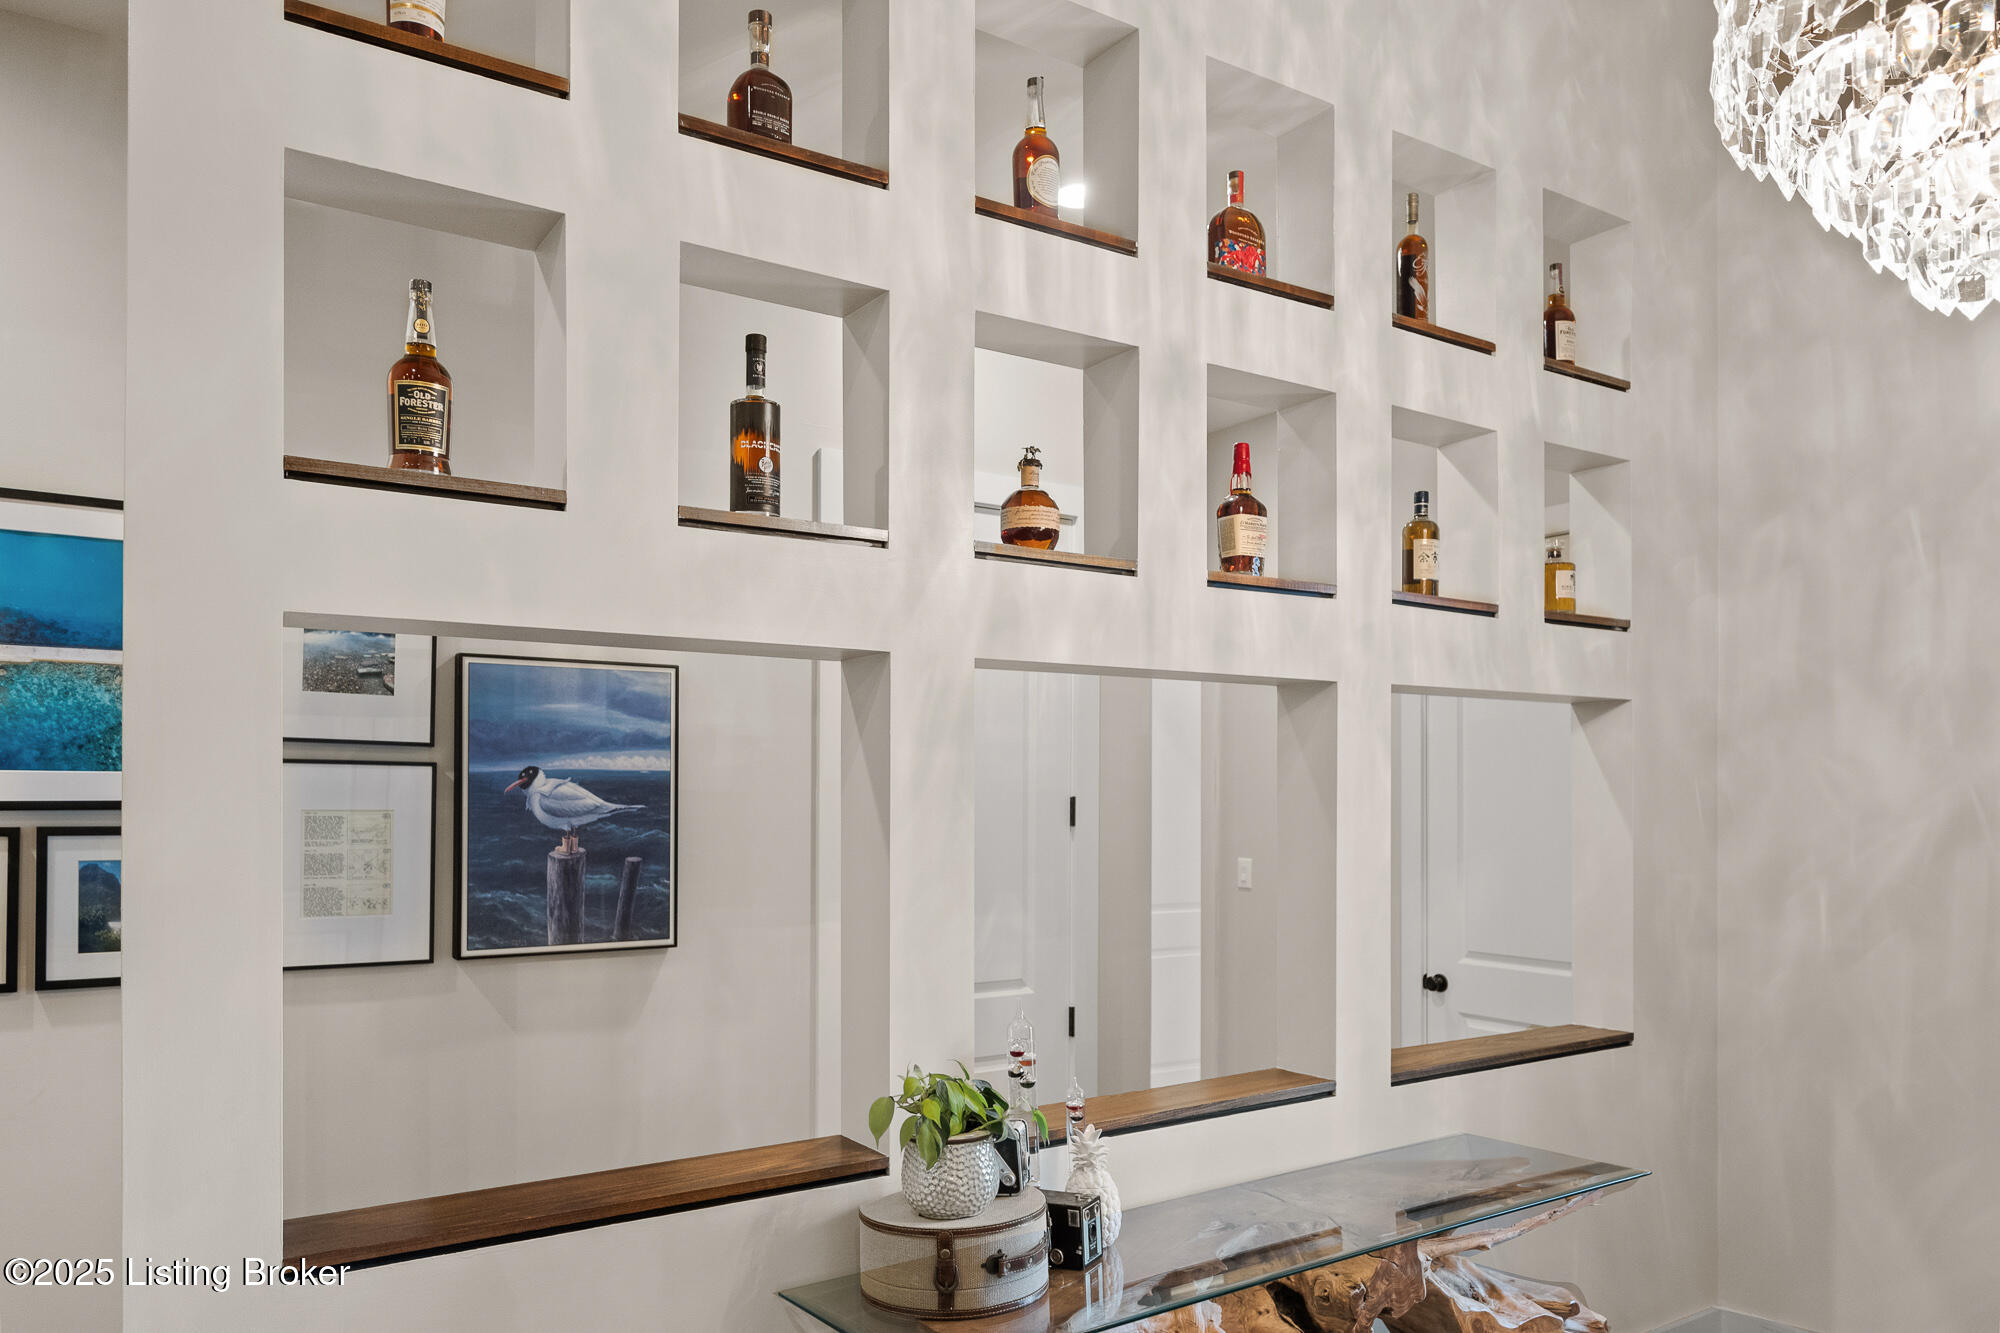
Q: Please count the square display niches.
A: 12